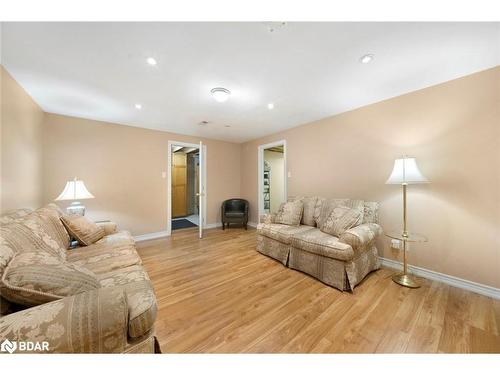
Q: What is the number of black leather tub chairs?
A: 1